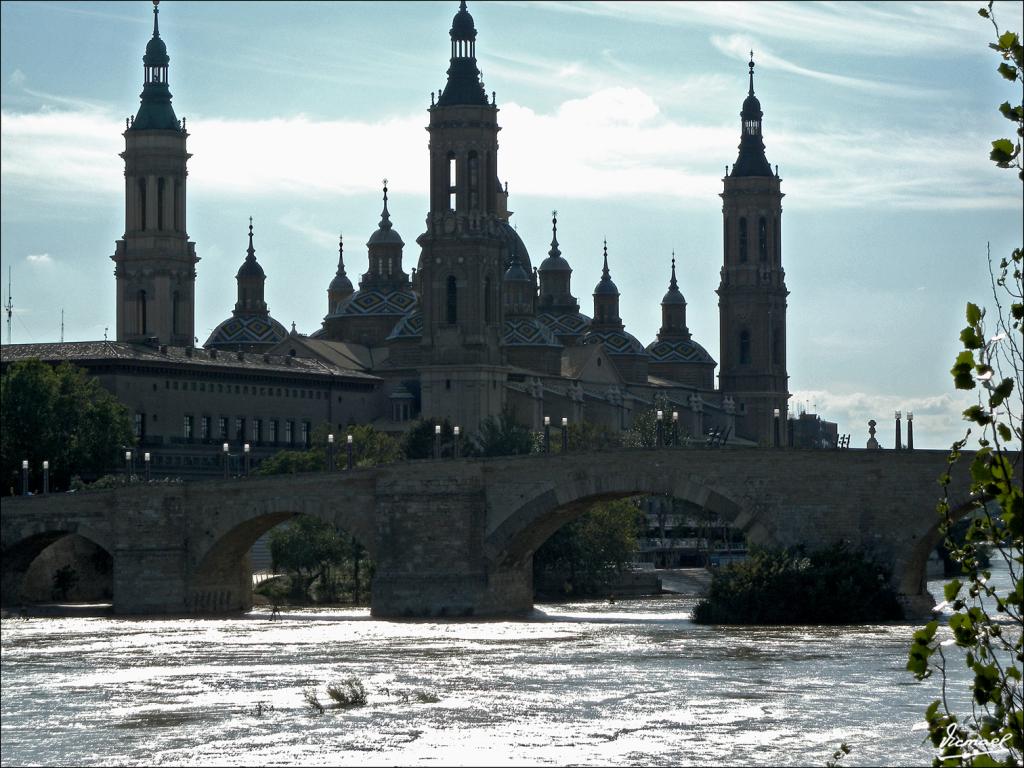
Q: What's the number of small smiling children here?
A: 0